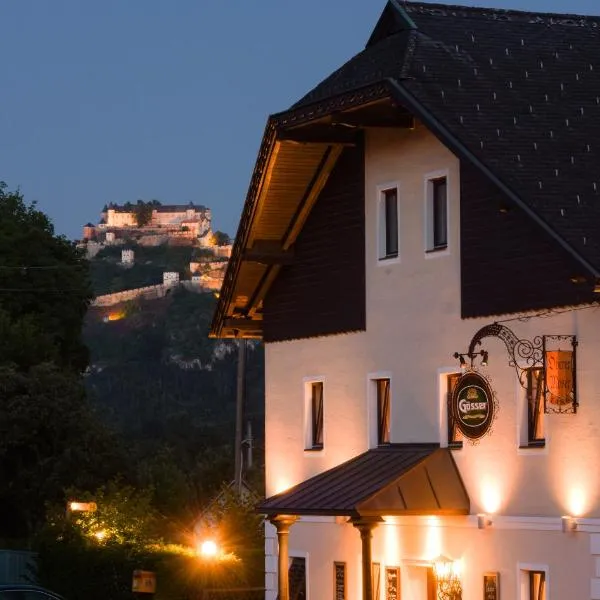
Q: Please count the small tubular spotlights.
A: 2